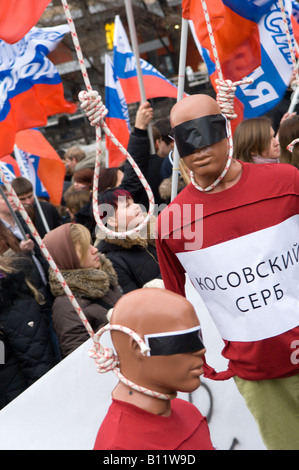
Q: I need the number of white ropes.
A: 4